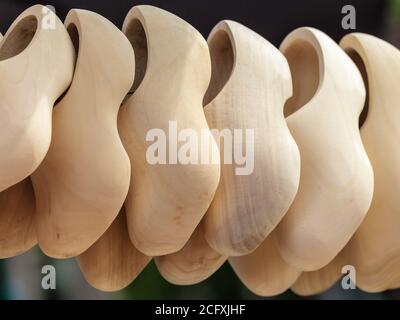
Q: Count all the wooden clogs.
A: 11